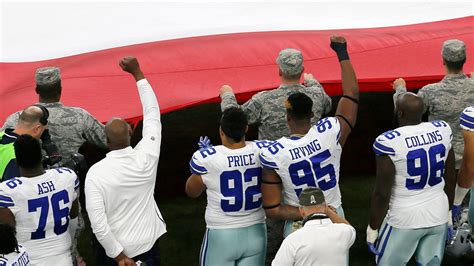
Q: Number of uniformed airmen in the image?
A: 3